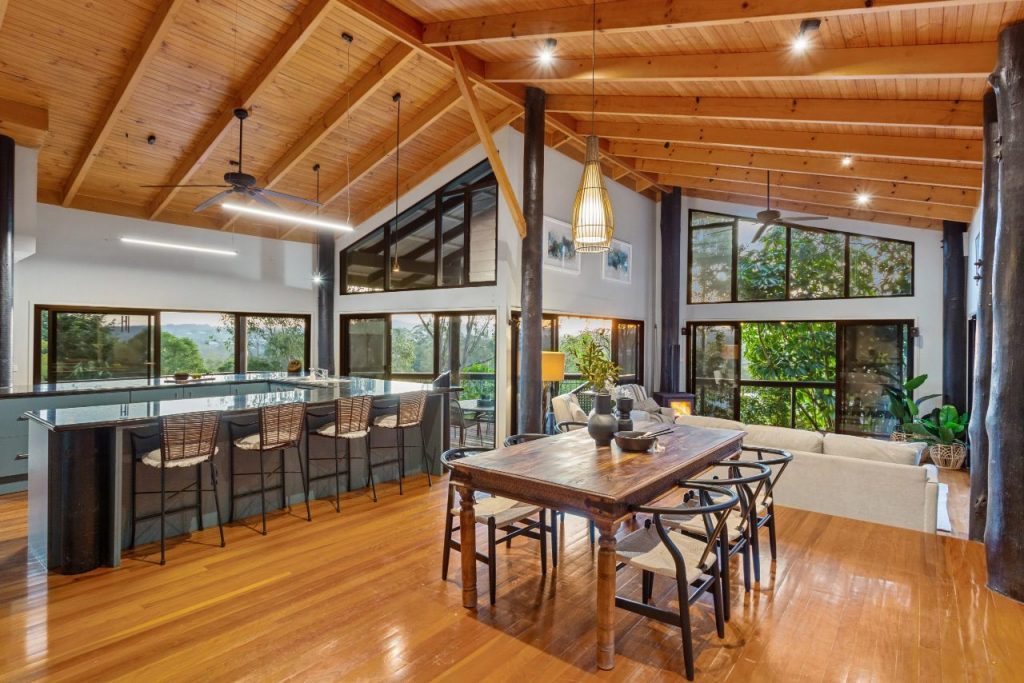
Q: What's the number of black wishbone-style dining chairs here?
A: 6